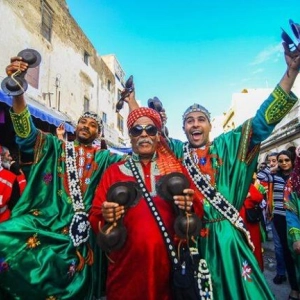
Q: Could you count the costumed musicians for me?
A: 3